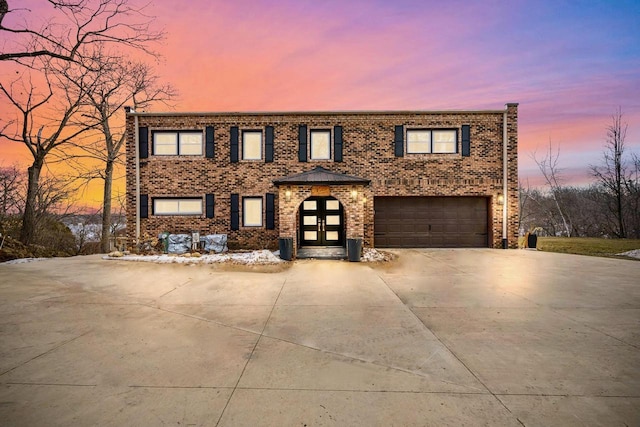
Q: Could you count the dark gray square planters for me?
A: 2